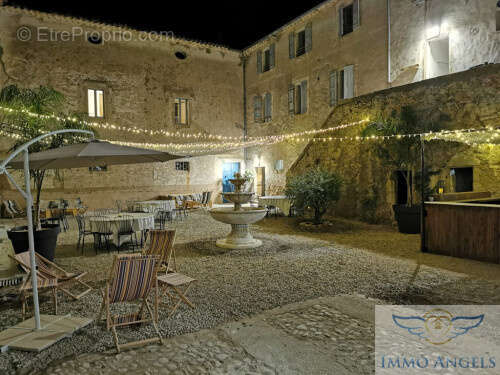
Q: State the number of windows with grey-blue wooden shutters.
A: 6